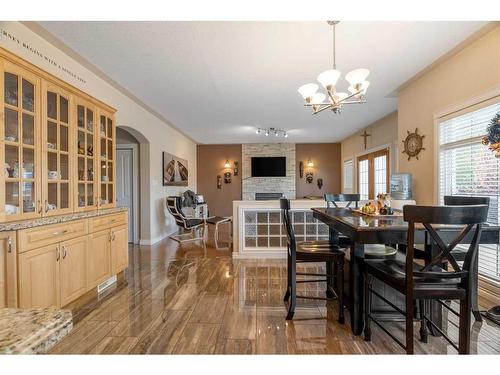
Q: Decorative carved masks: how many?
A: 6